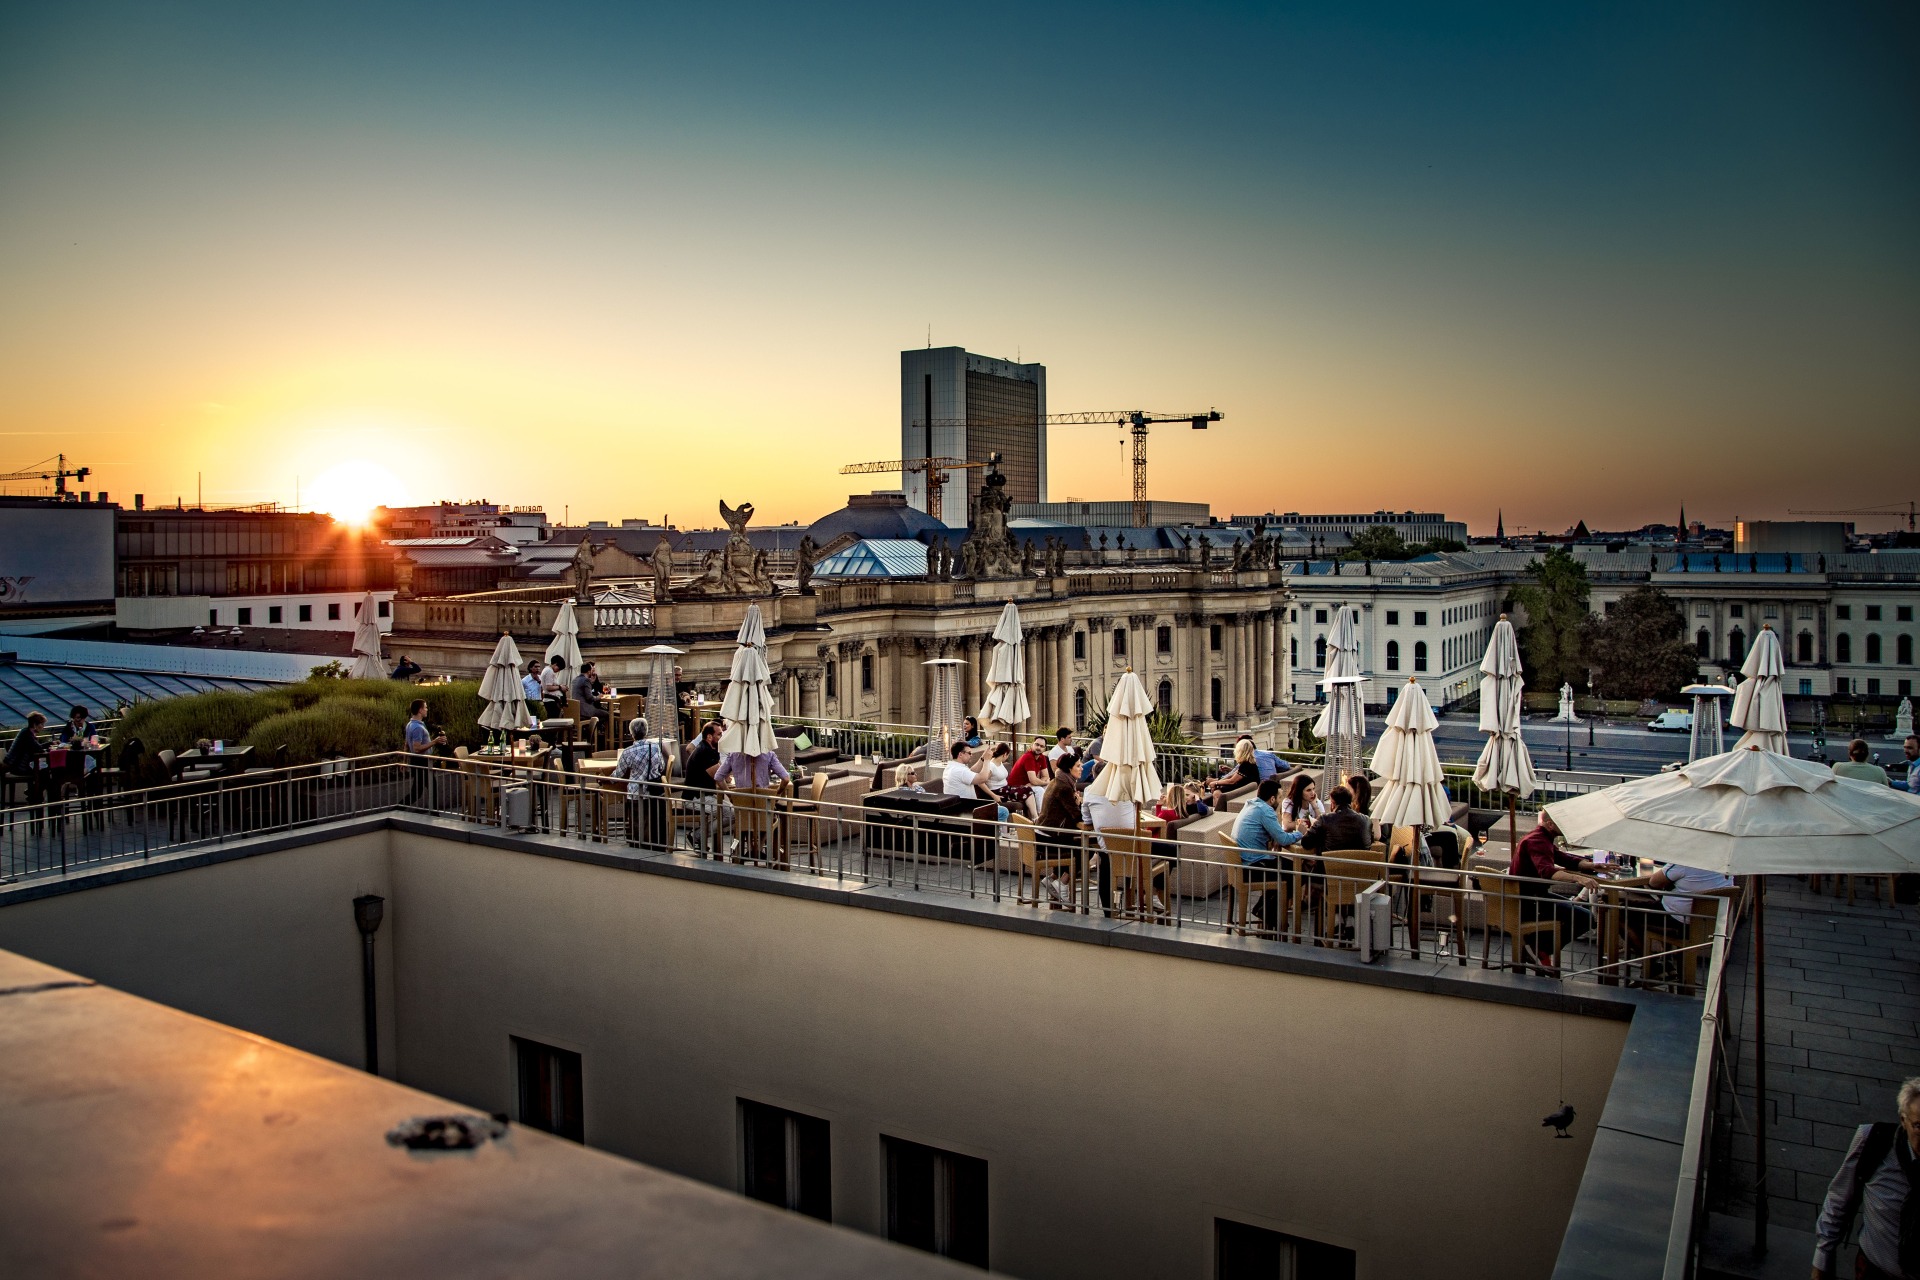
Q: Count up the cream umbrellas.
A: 12